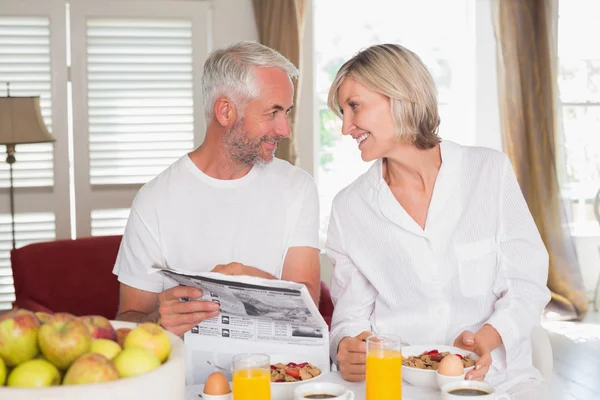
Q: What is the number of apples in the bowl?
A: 11